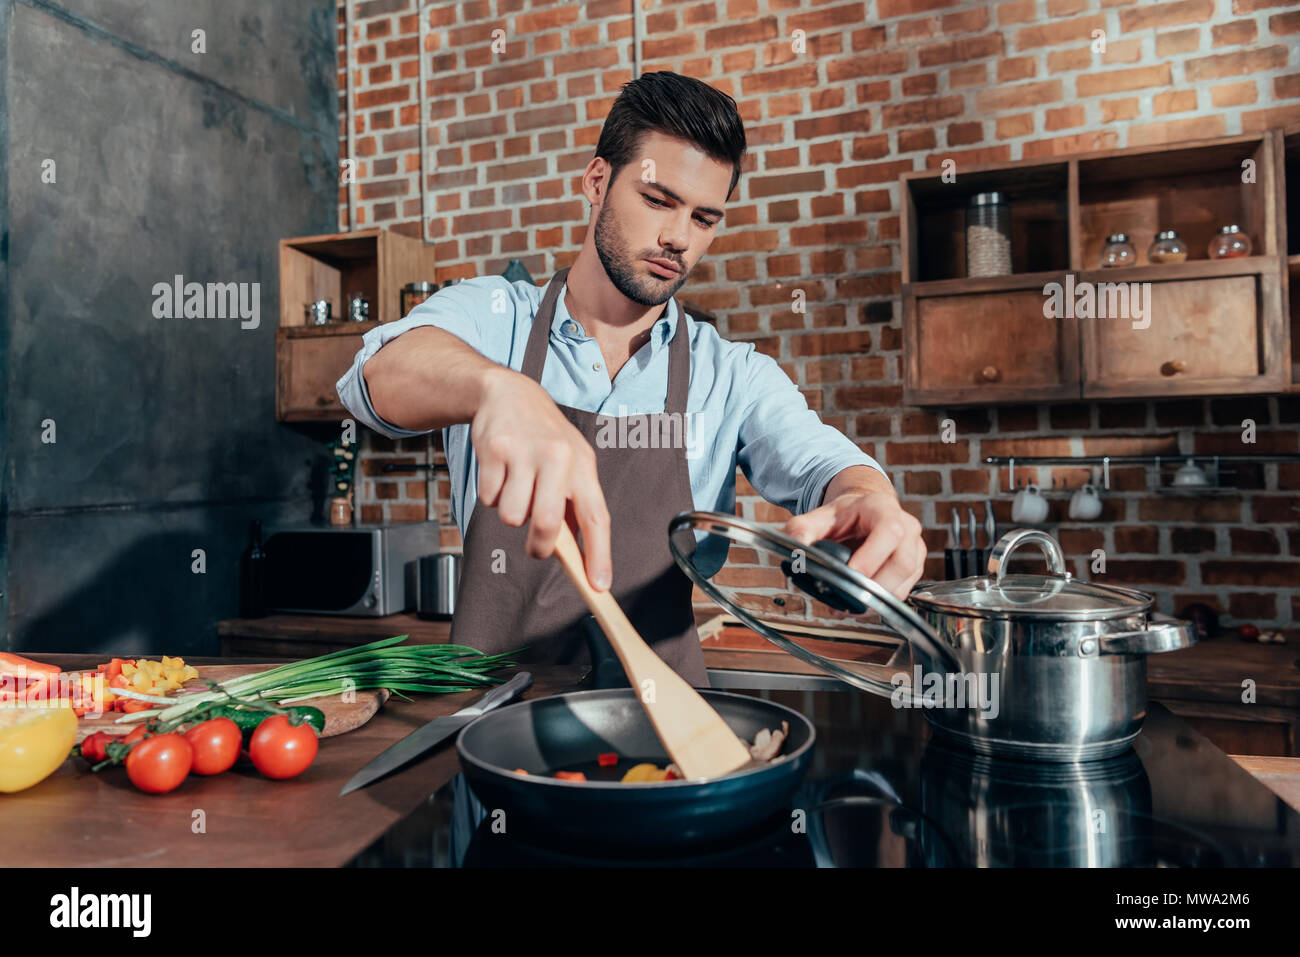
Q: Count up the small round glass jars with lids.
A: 3